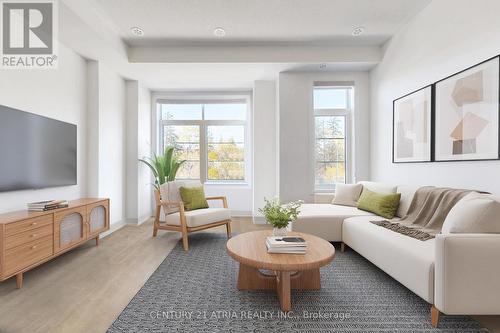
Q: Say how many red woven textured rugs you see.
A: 0